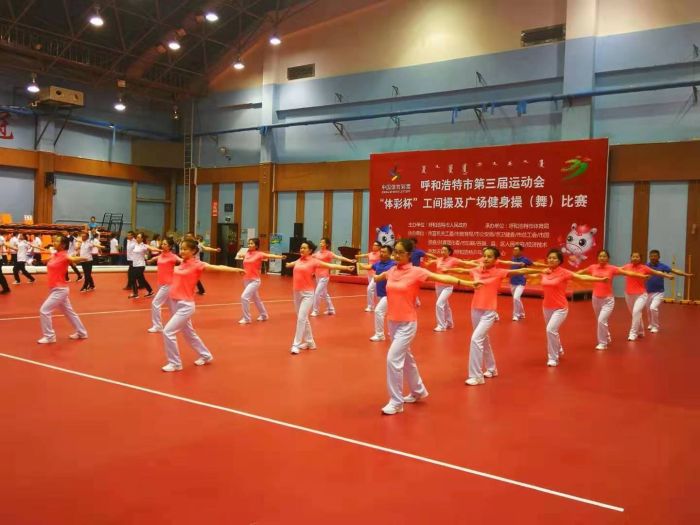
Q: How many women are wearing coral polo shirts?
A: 13